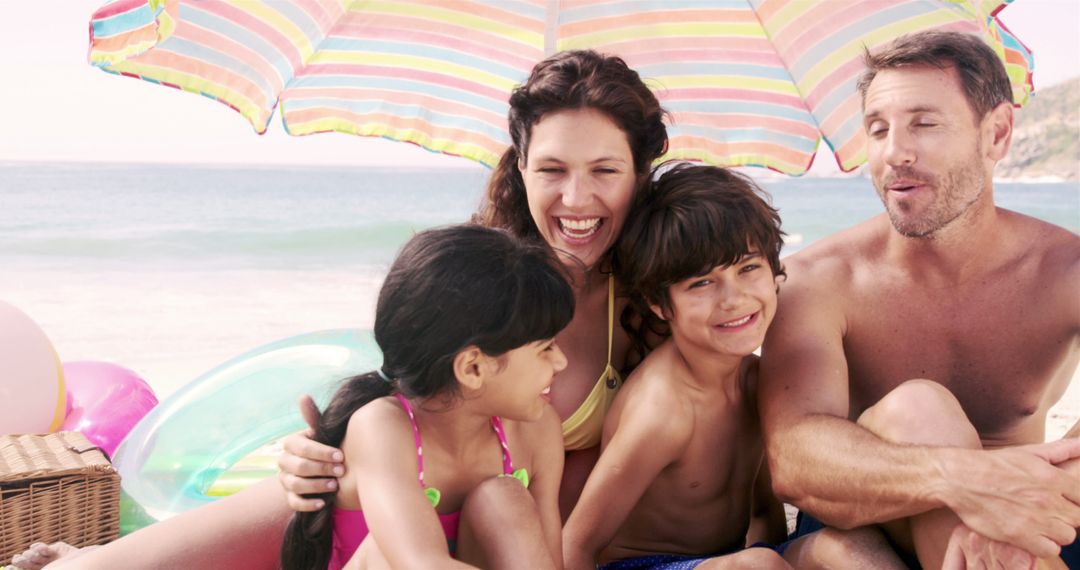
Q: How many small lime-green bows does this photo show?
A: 2